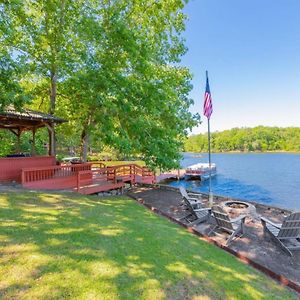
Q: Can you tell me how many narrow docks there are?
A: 1